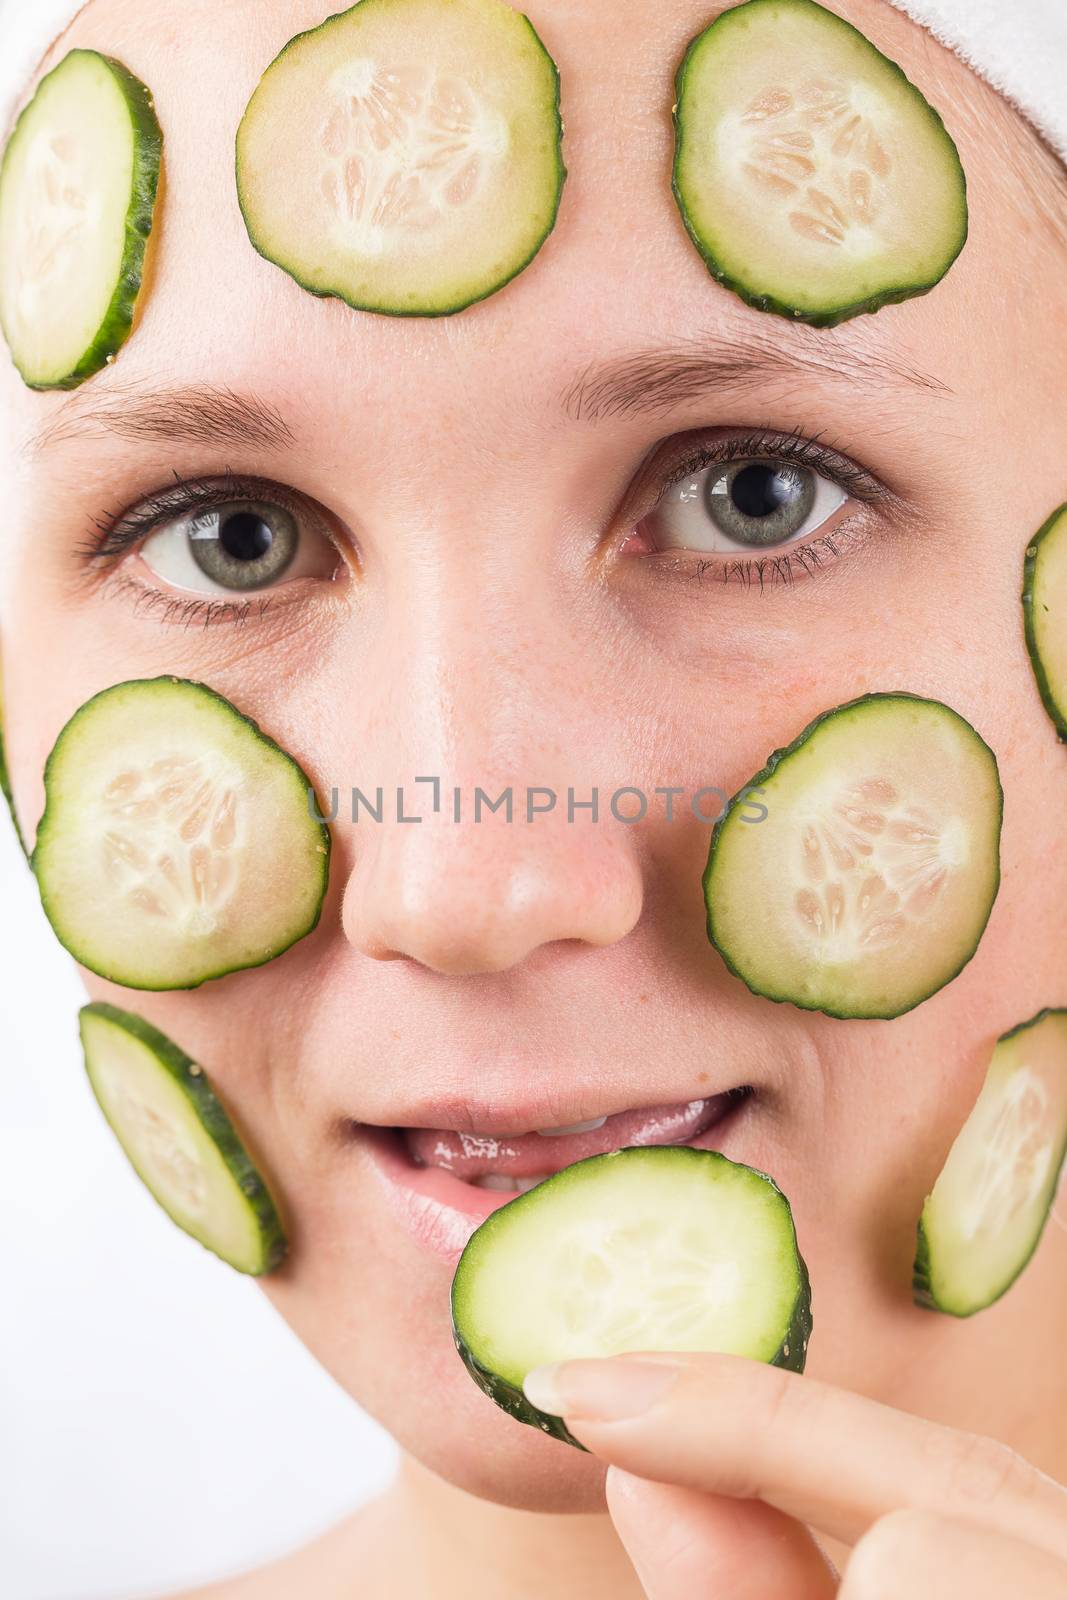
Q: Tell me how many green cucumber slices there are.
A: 10